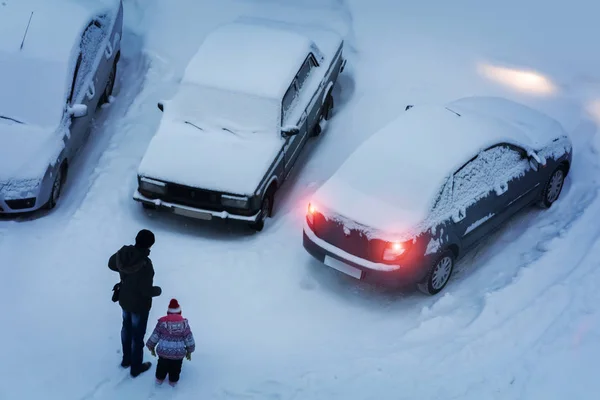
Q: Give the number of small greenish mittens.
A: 2